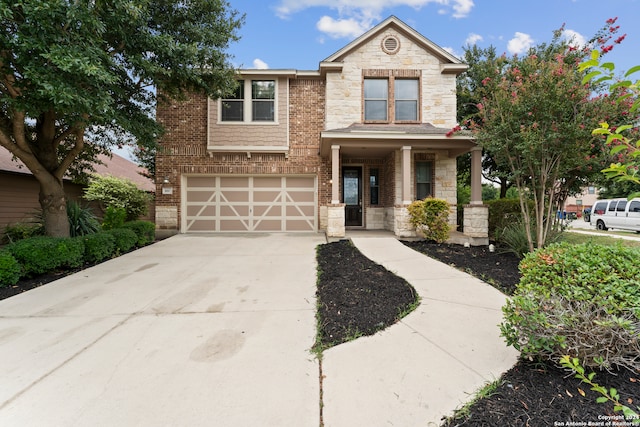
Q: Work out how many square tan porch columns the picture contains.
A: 3